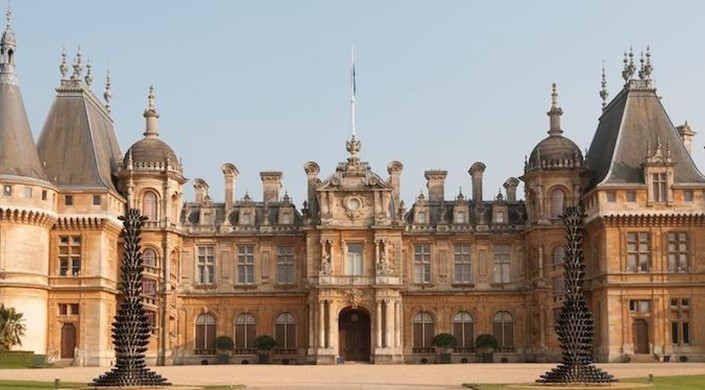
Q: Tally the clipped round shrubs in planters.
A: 4